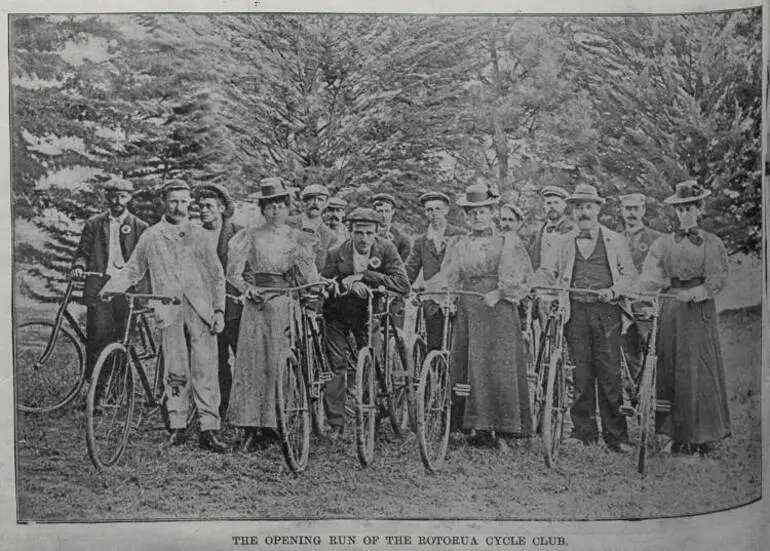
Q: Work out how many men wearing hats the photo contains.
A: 12